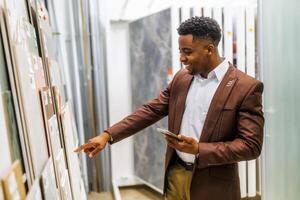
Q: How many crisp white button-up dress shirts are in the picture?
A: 1